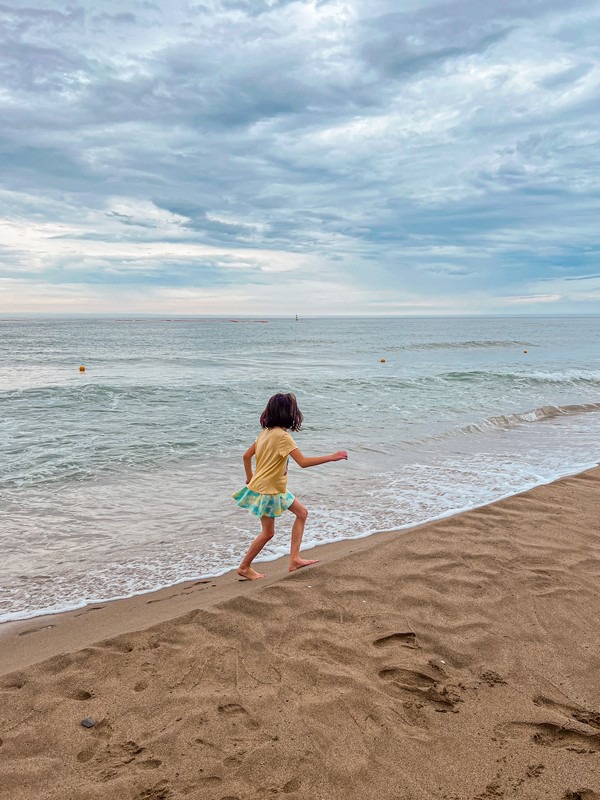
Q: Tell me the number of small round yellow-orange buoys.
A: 3